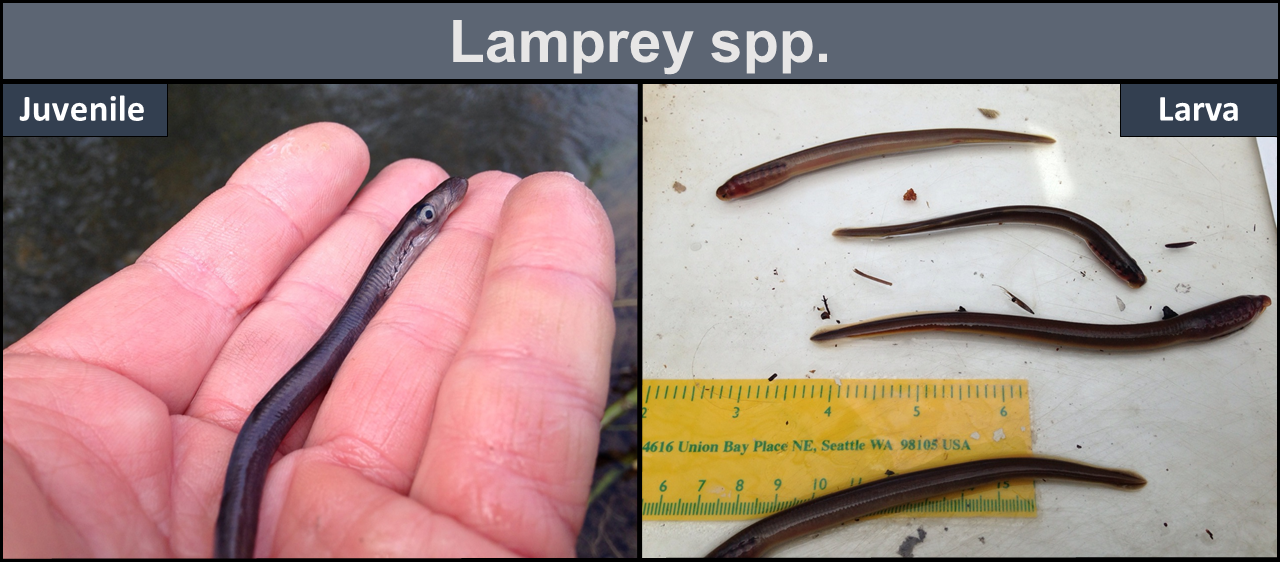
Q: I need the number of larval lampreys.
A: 4